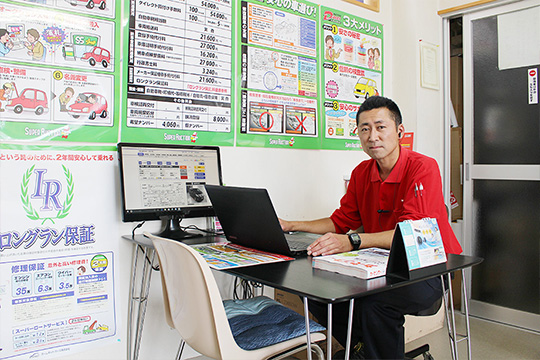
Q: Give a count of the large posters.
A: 5